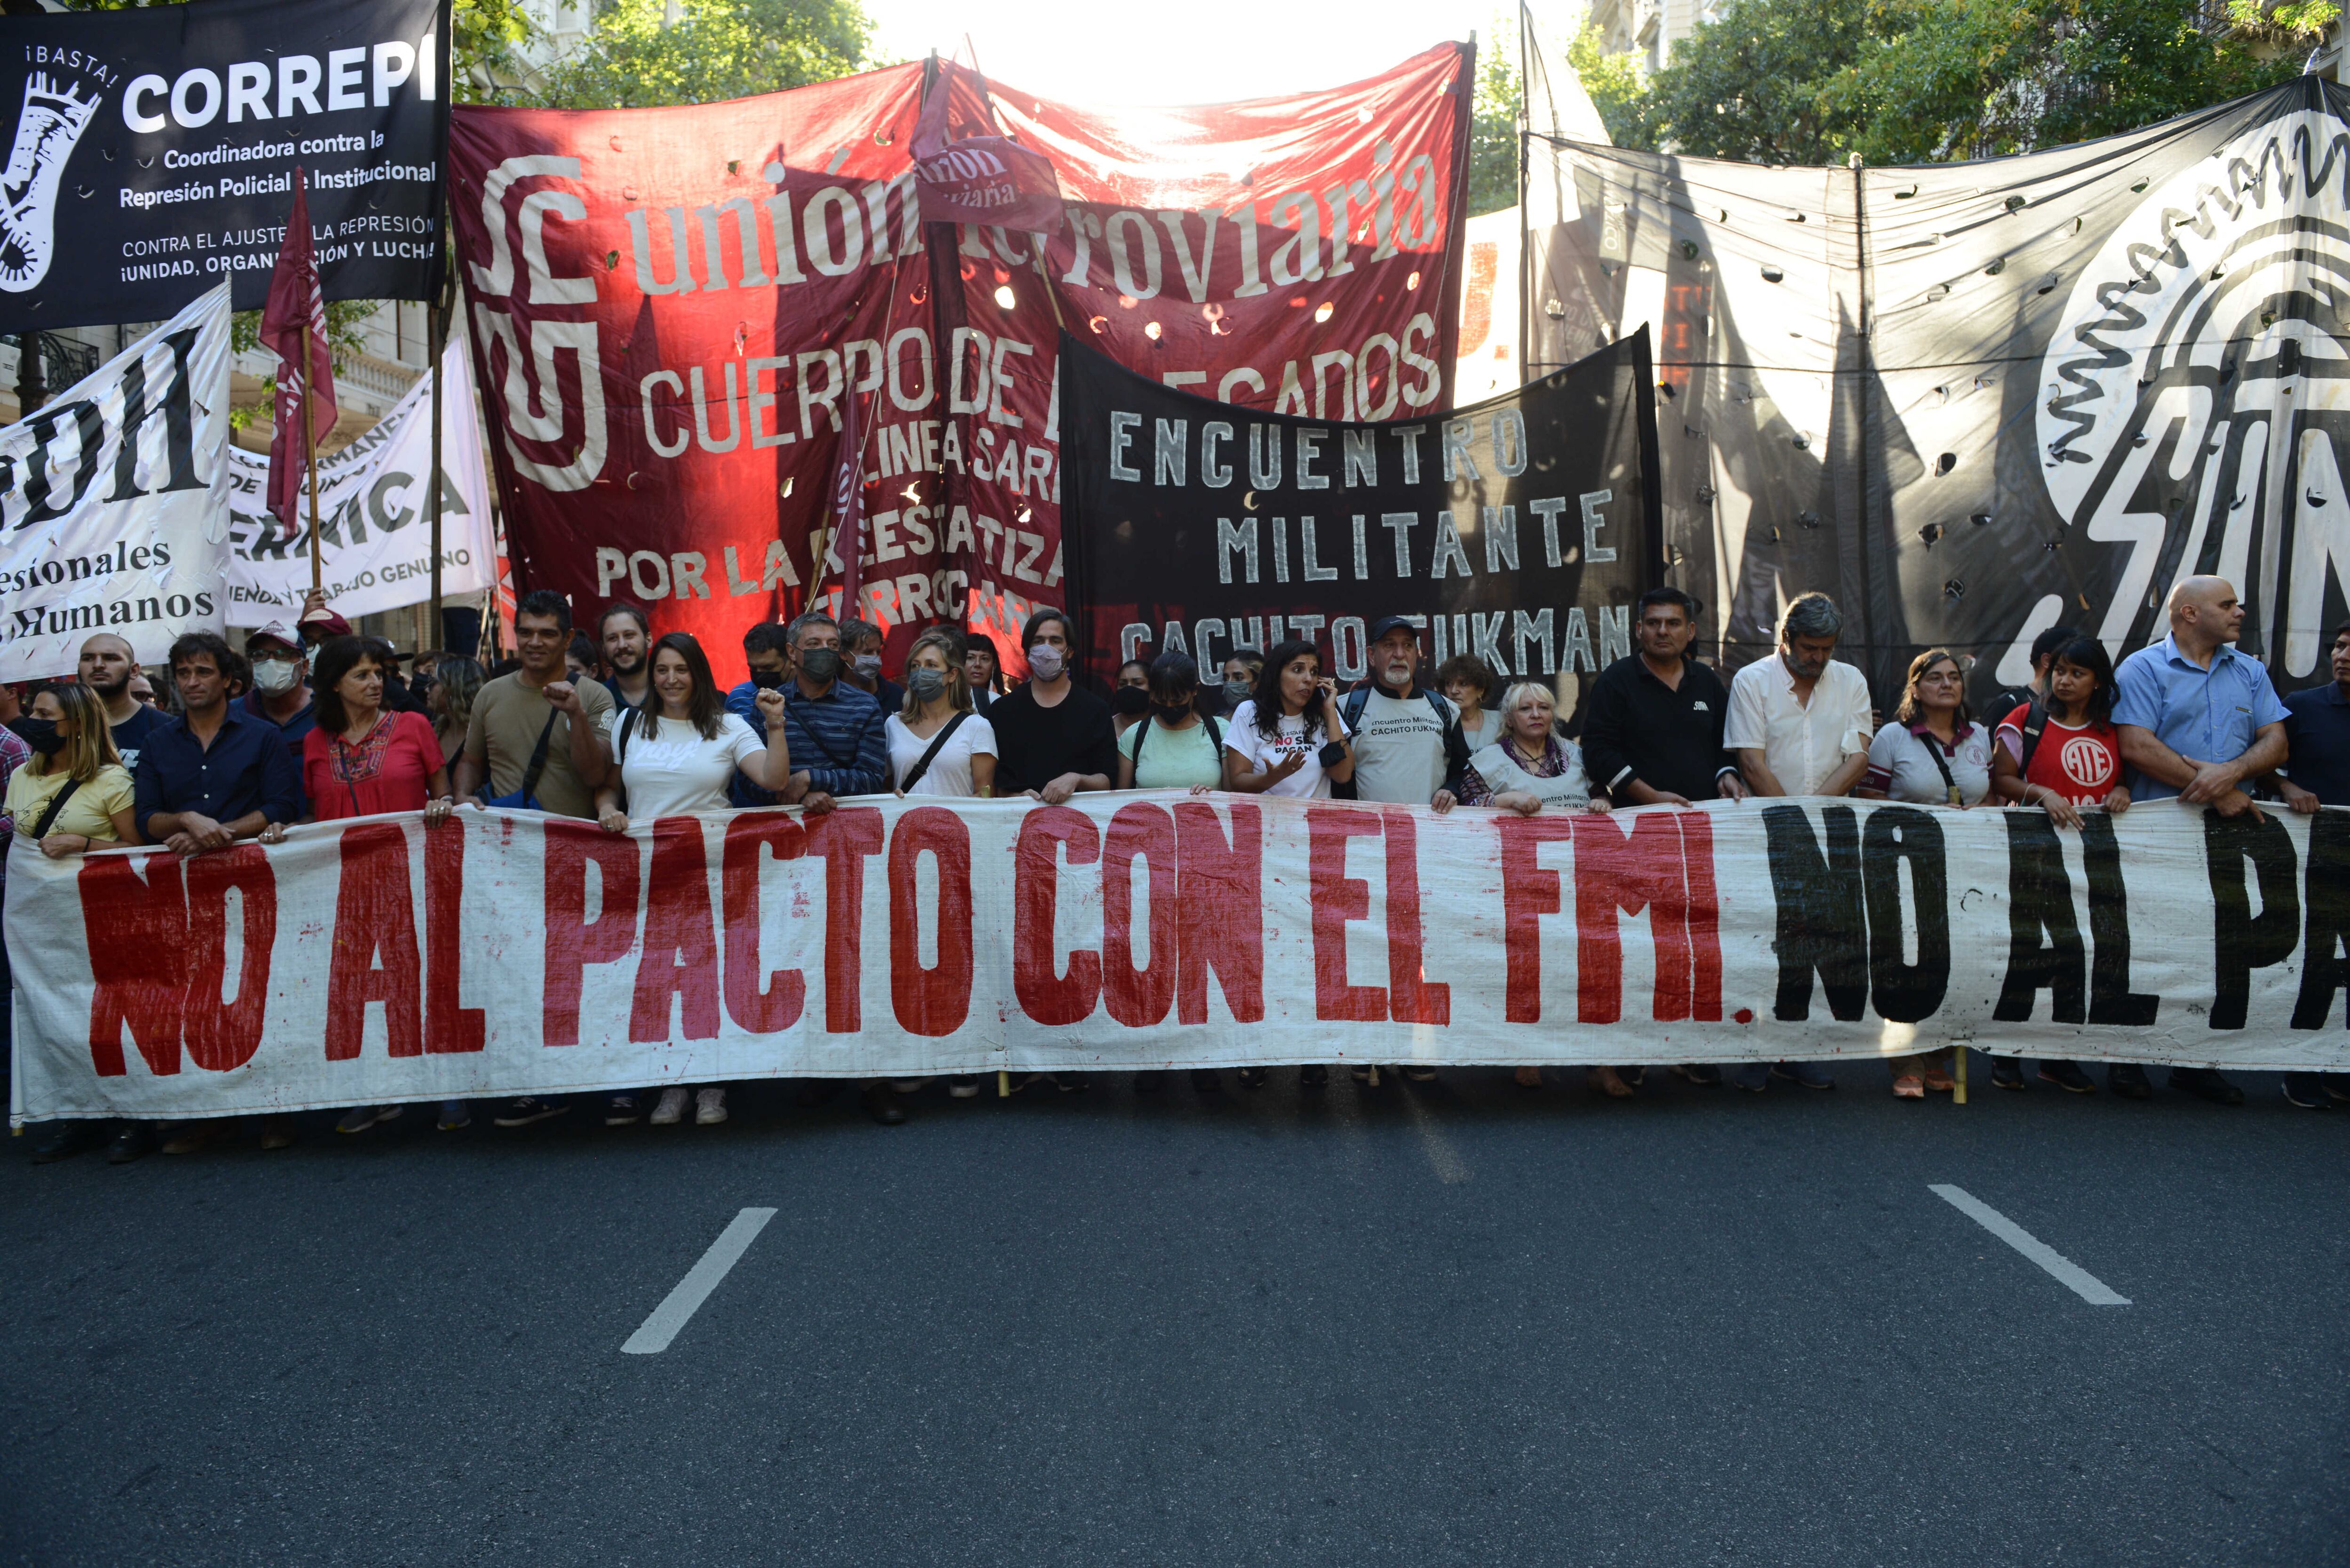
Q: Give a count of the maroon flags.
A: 3